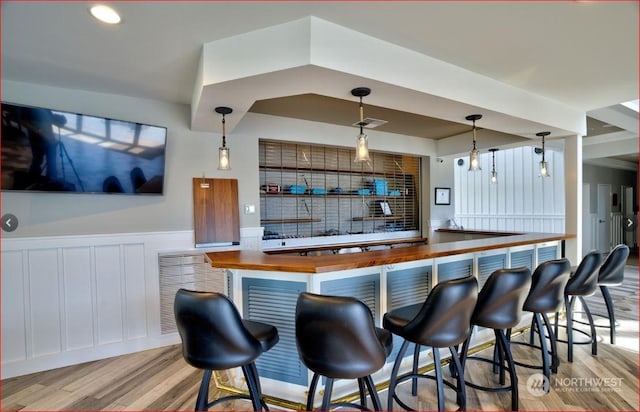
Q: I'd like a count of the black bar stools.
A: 7